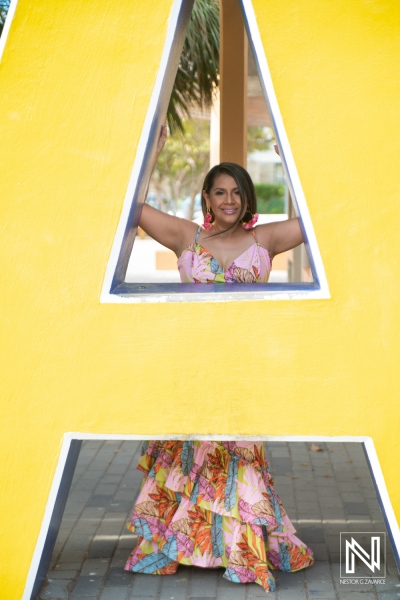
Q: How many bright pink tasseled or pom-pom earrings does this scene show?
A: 2